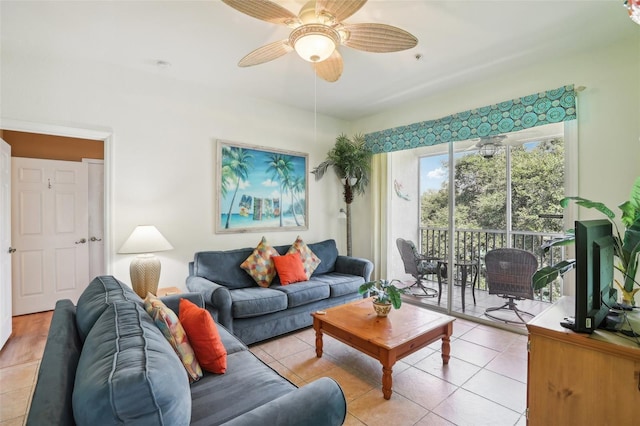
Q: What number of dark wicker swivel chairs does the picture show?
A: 2